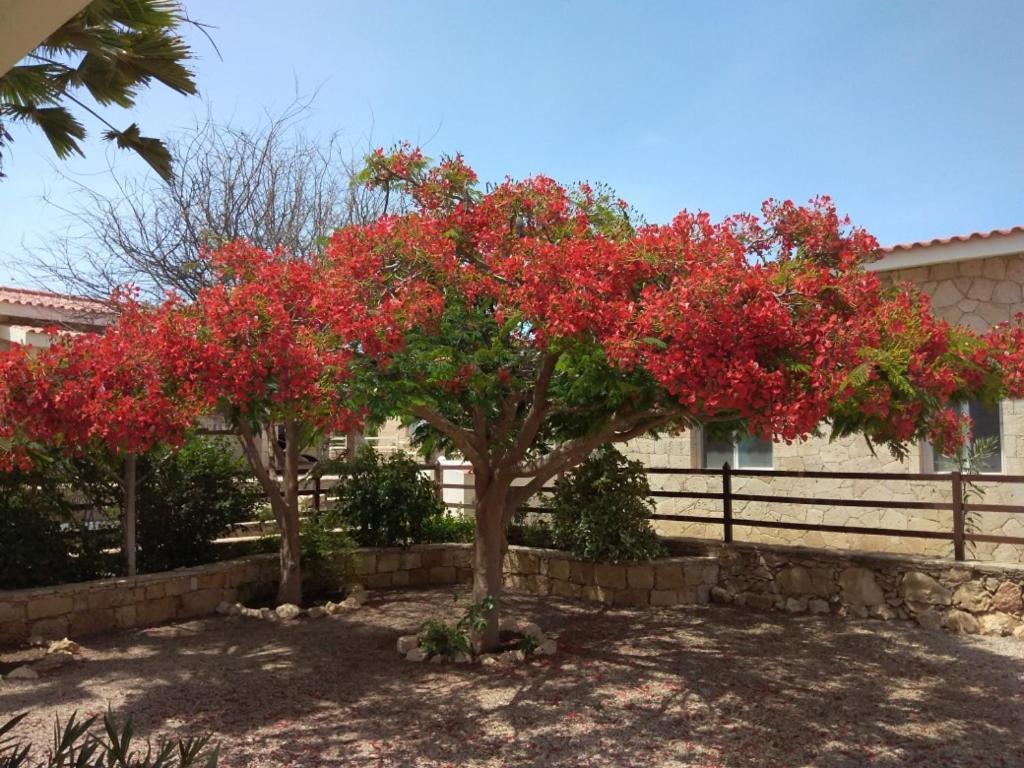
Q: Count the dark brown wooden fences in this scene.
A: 1